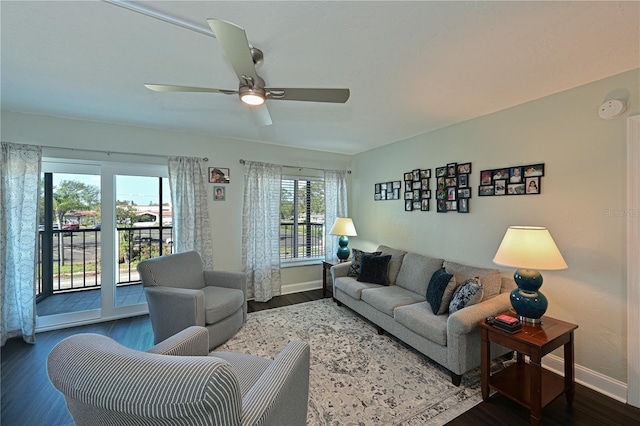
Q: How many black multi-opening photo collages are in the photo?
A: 4